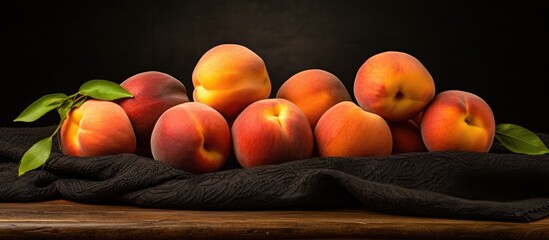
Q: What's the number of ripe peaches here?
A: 10